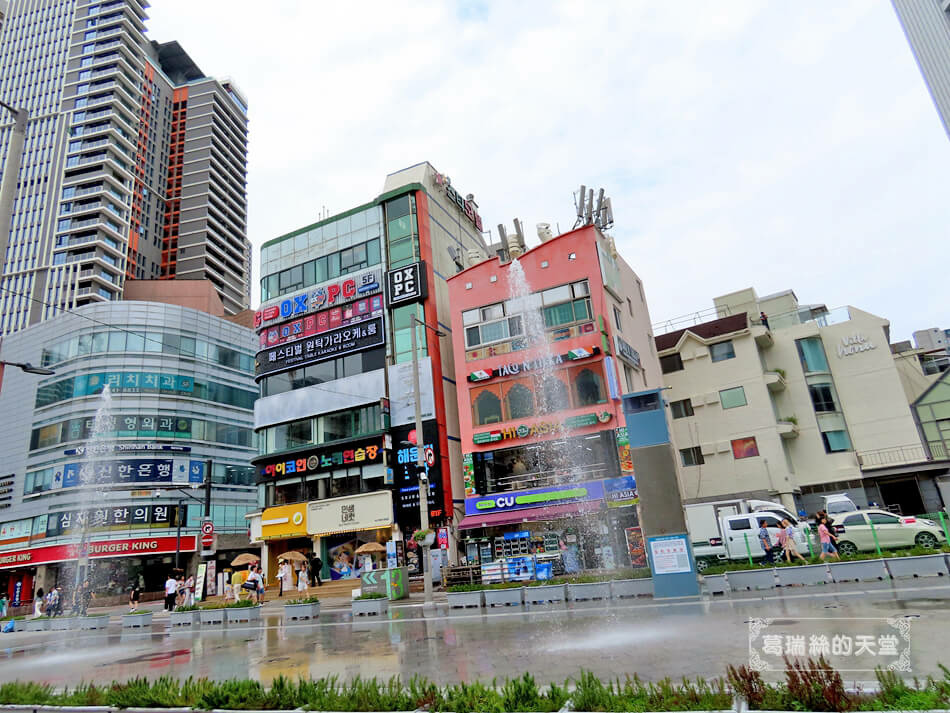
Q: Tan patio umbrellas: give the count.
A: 3